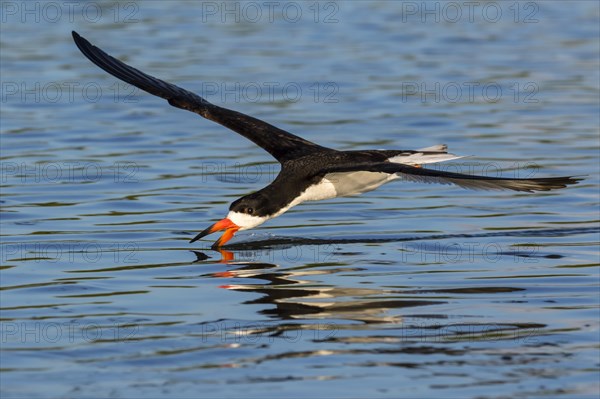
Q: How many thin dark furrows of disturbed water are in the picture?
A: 1